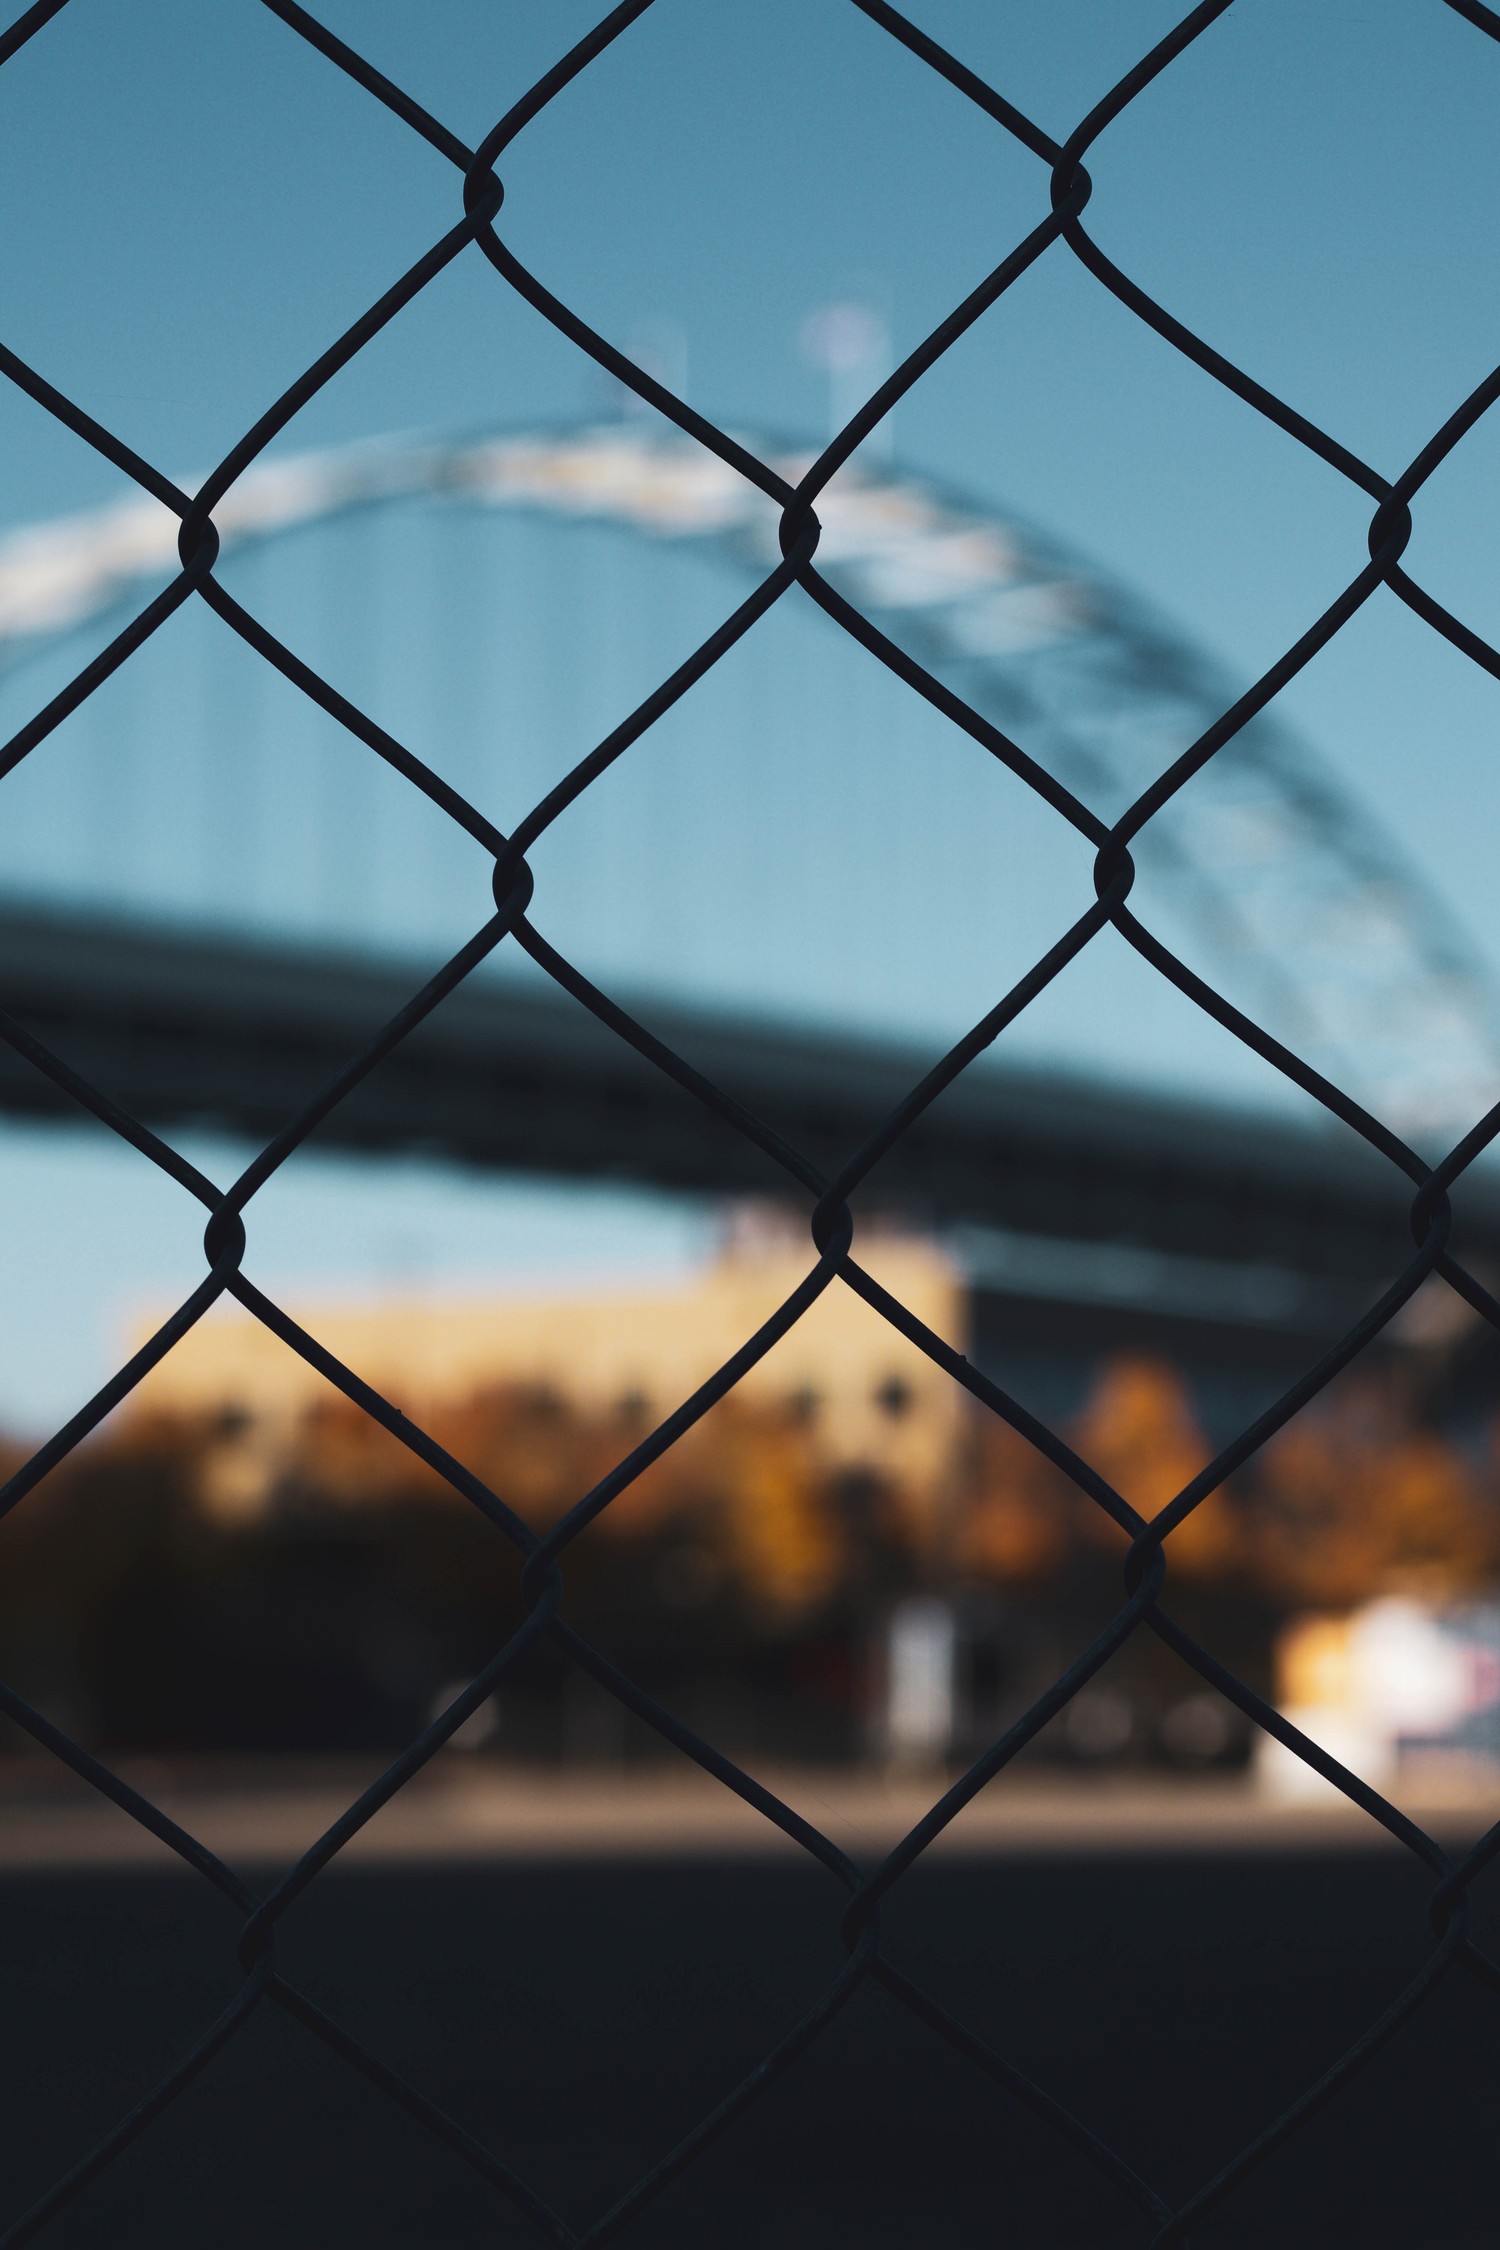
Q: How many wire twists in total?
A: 15